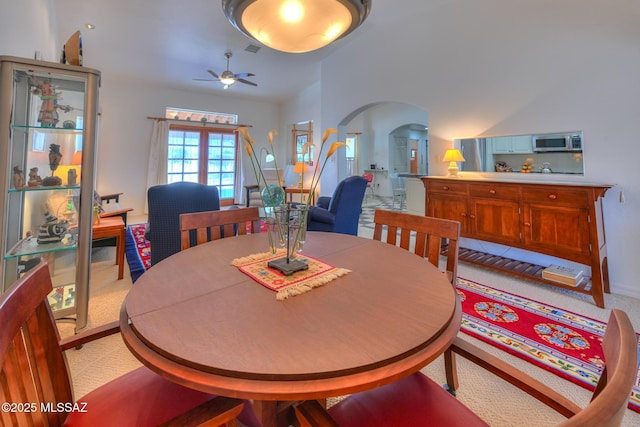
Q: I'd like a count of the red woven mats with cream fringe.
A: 1